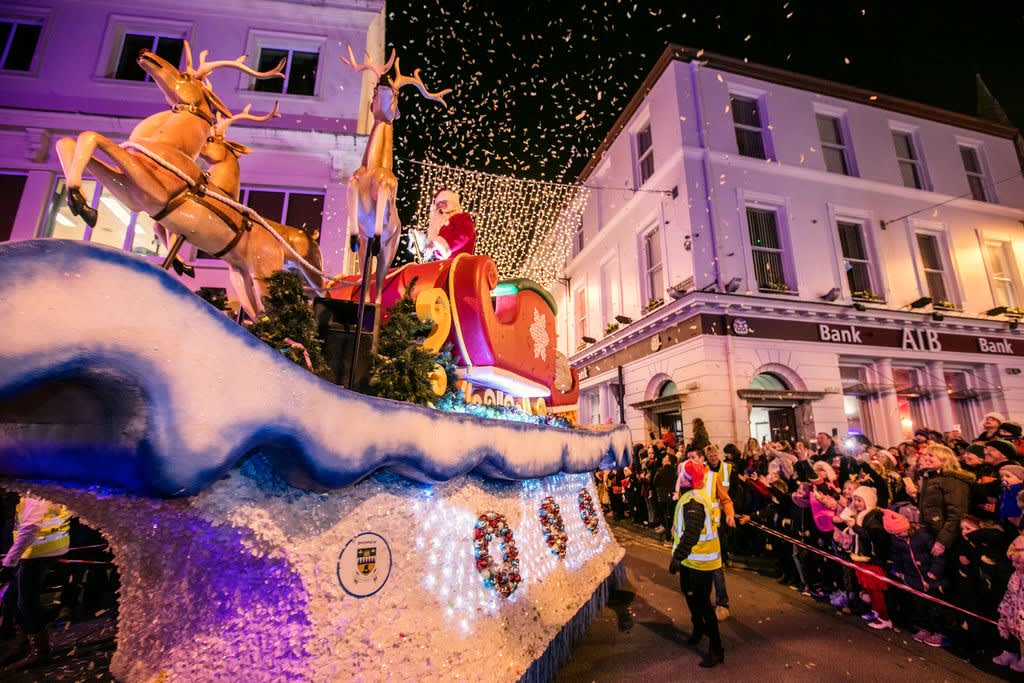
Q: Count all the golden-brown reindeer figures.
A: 3